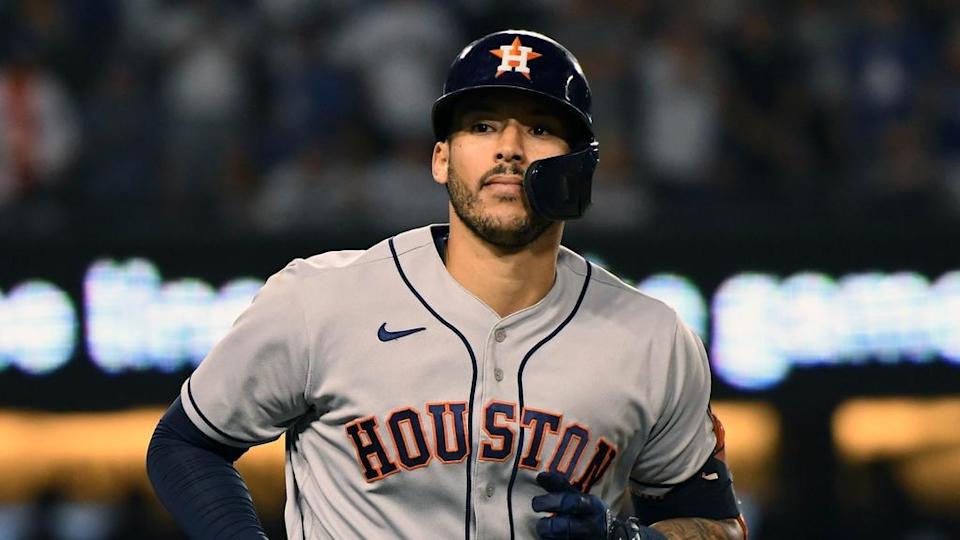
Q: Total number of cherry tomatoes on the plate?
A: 0